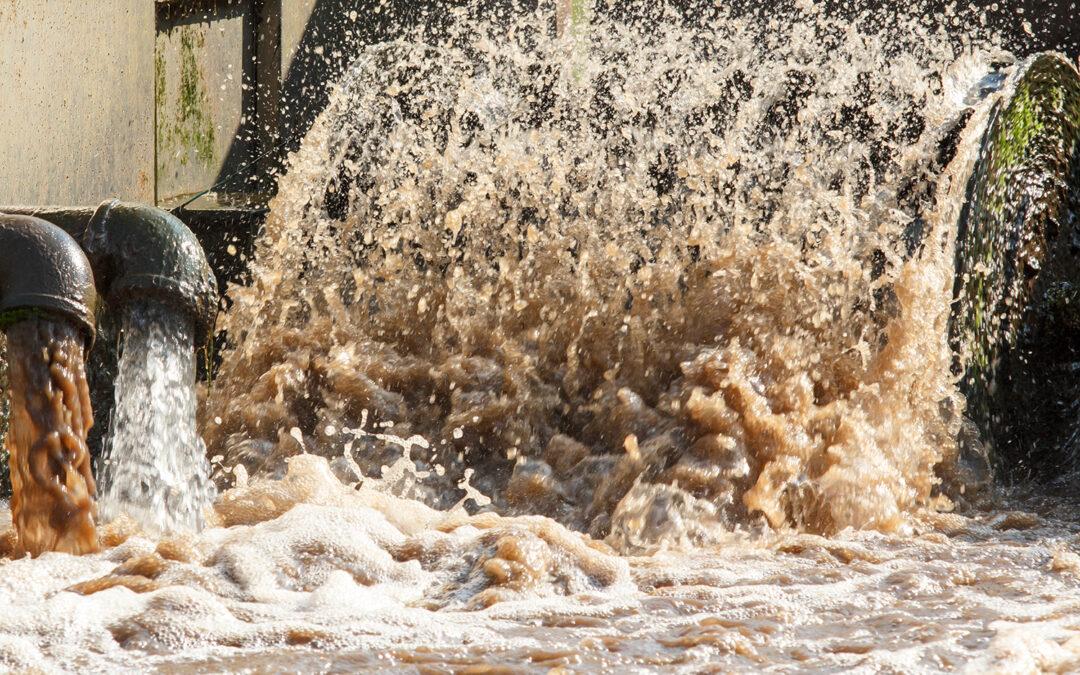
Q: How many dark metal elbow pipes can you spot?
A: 2